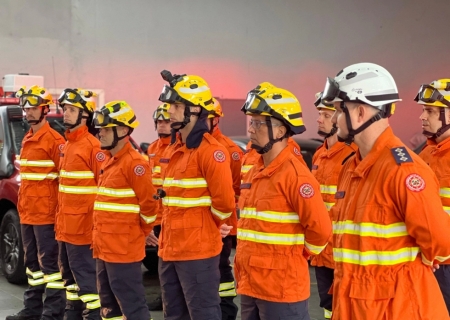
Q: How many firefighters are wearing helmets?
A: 11